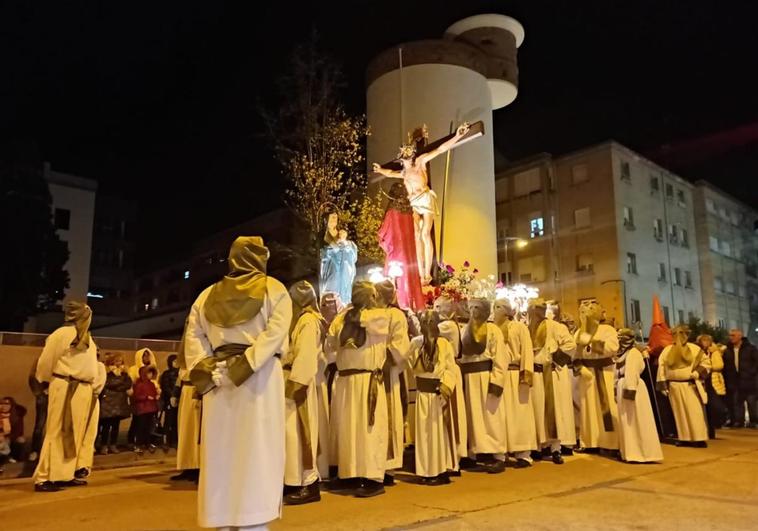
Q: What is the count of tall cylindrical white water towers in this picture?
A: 1